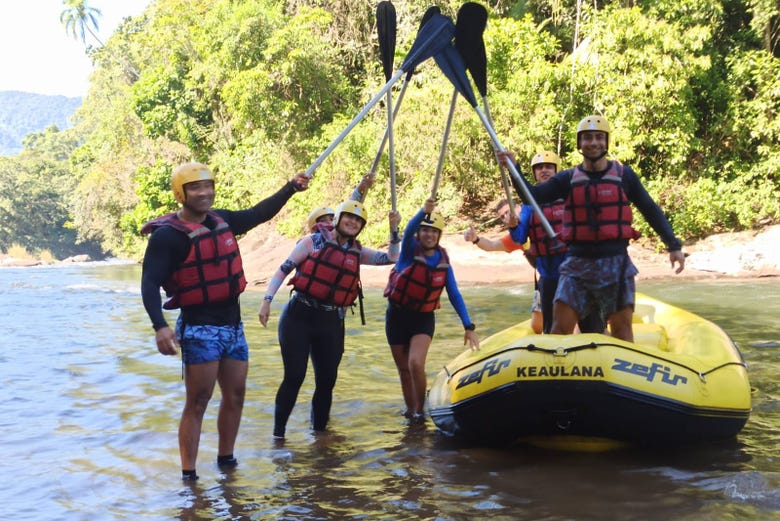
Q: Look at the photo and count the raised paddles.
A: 6